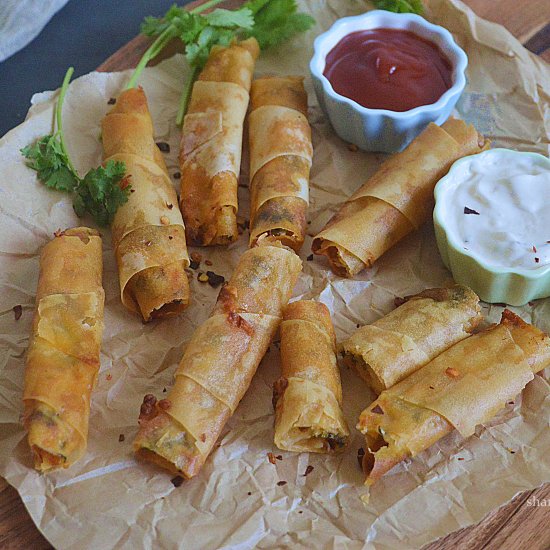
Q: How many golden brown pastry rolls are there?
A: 9